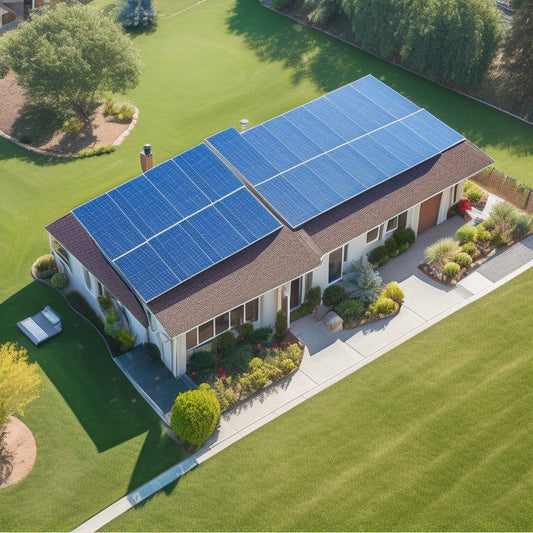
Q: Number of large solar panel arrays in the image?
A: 2